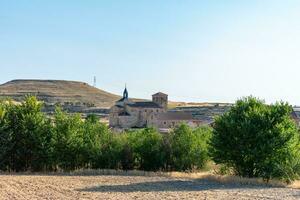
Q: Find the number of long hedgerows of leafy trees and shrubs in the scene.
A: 1